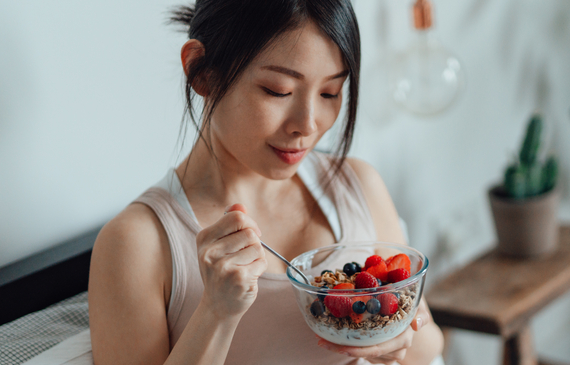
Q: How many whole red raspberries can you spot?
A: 5